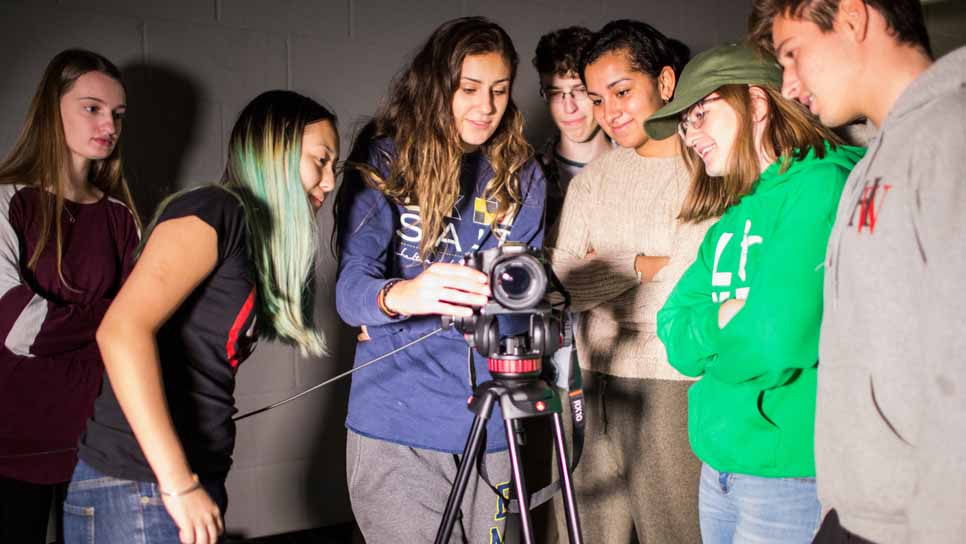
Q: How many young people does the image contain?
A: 7